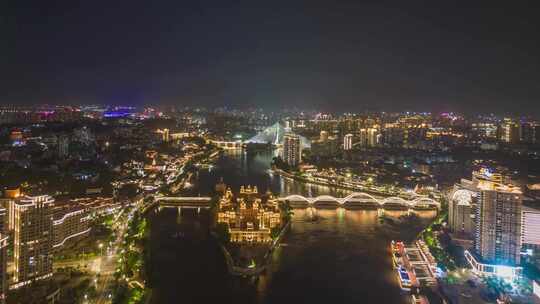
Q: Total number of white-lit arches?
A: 5